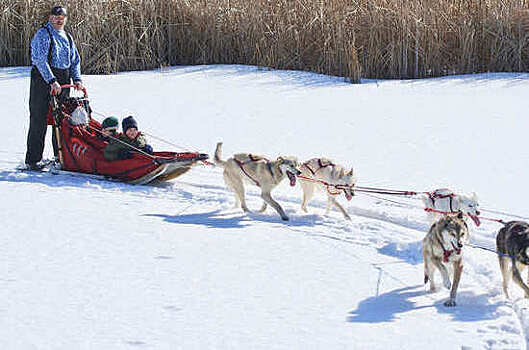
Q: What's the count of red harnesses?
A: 4